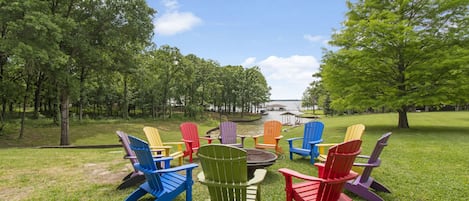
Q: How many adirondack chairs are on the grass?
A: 11